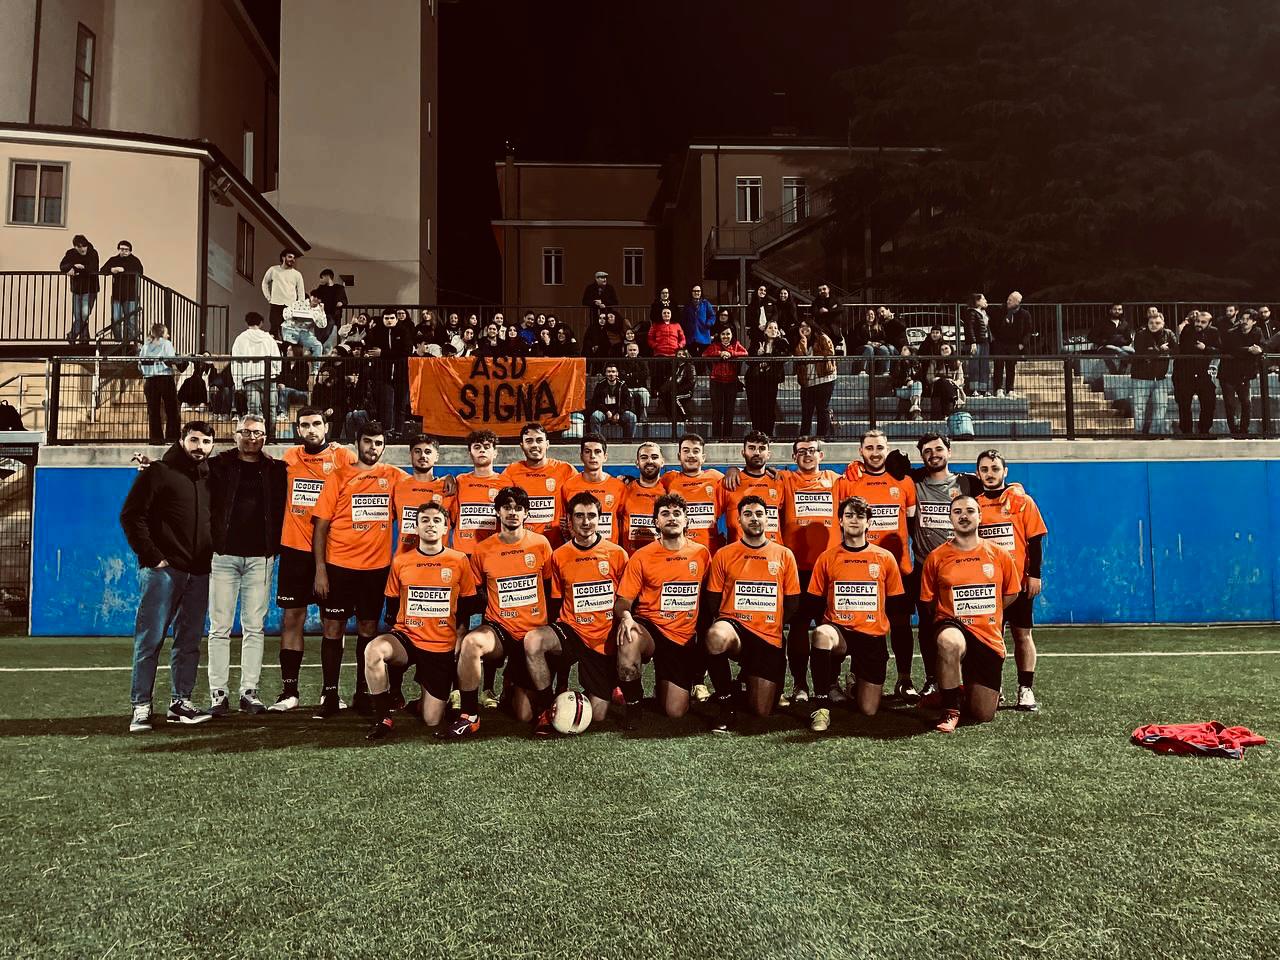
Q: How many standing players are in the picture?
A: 13